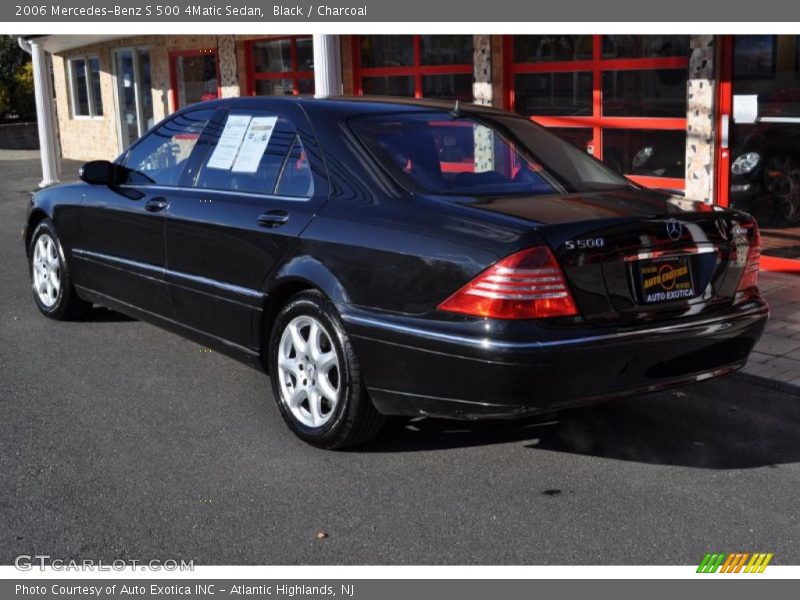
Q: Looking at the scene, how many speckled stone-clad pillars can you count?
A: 3